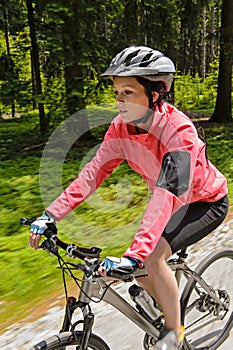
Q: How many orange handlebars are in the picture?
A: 0